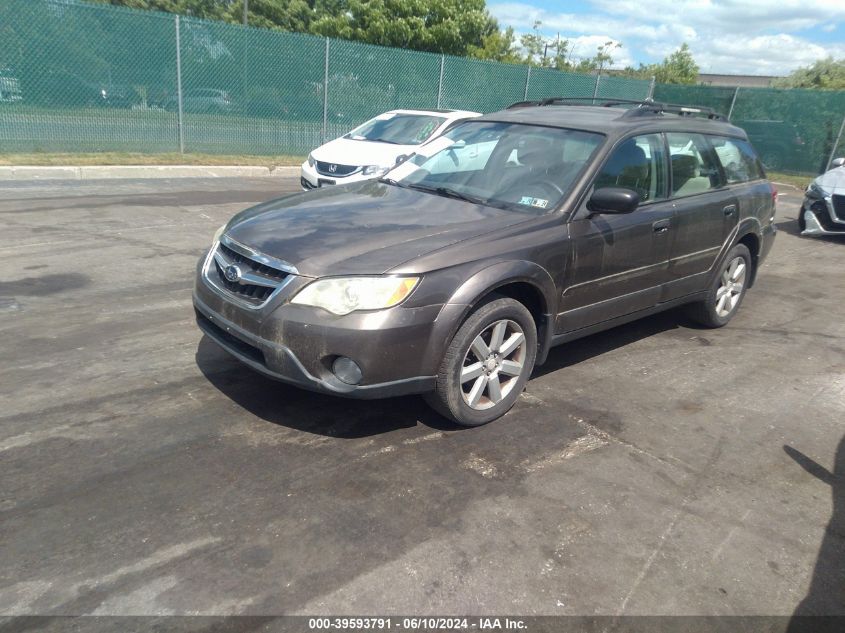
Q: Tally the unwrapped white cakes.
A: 0